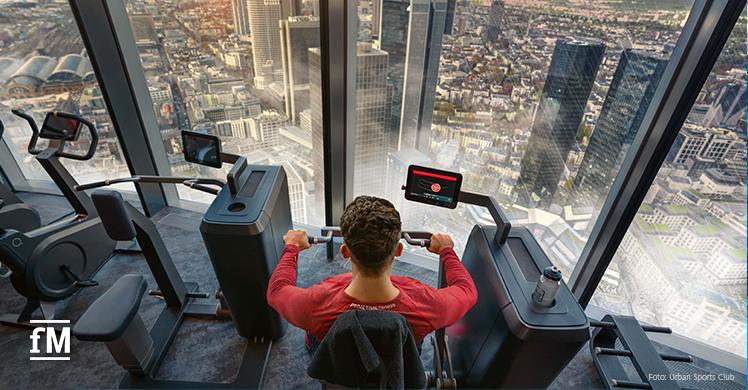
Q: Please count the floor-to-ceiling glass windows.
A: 4